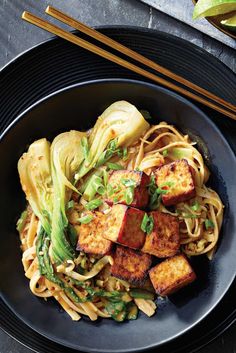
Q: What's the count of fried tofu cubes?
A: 7